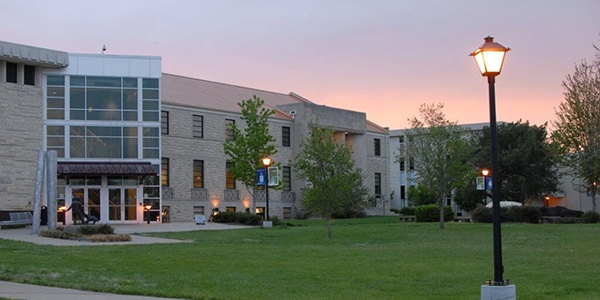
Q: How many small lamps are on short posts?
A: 2